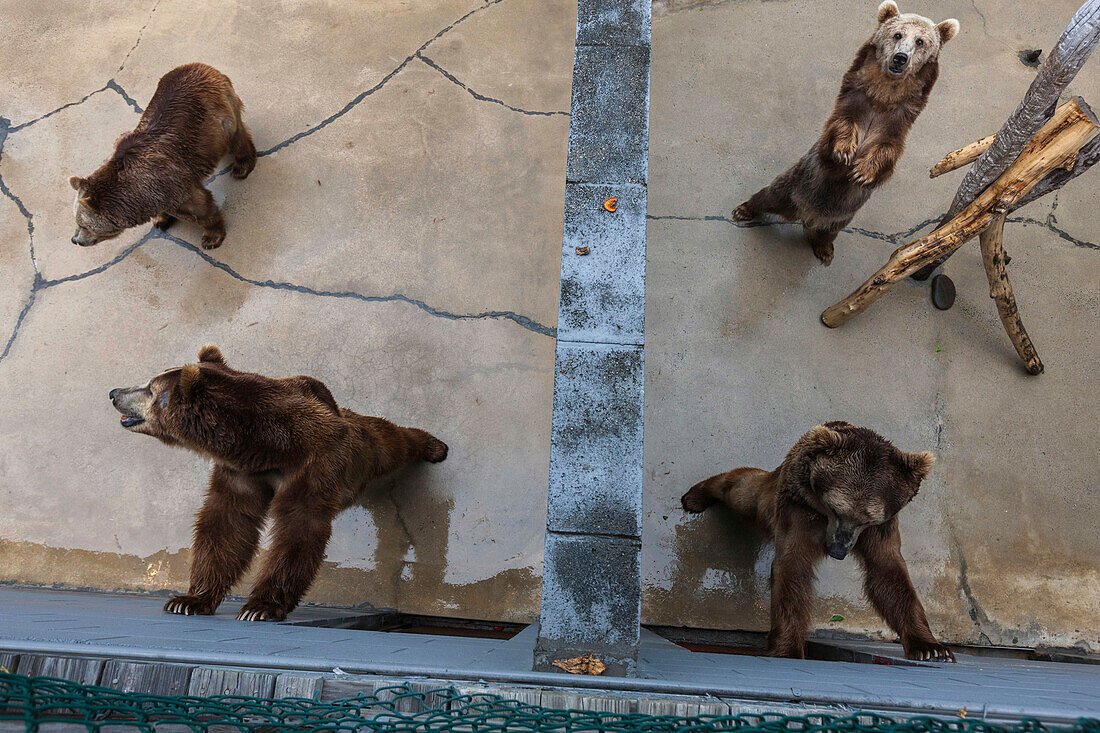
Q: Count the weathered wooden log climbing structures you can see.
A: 1